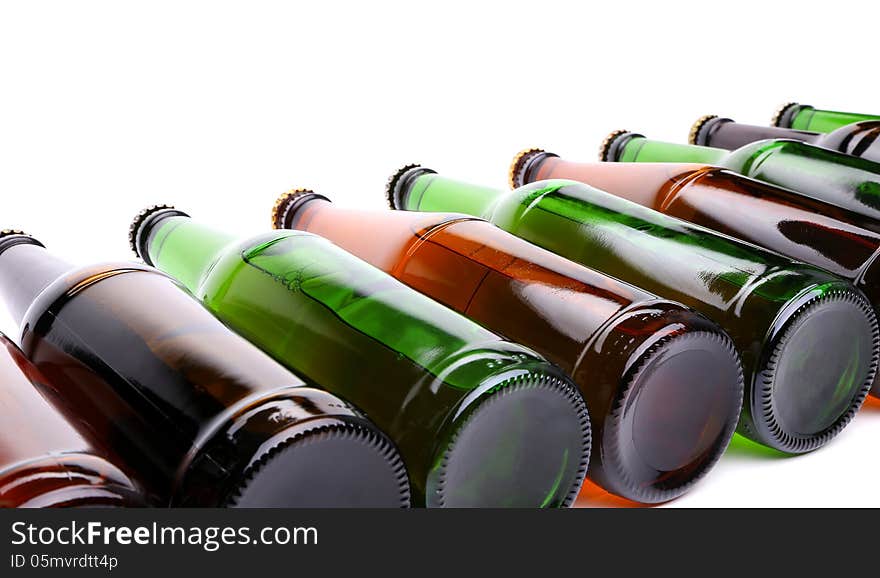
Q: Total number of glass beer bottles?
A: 9